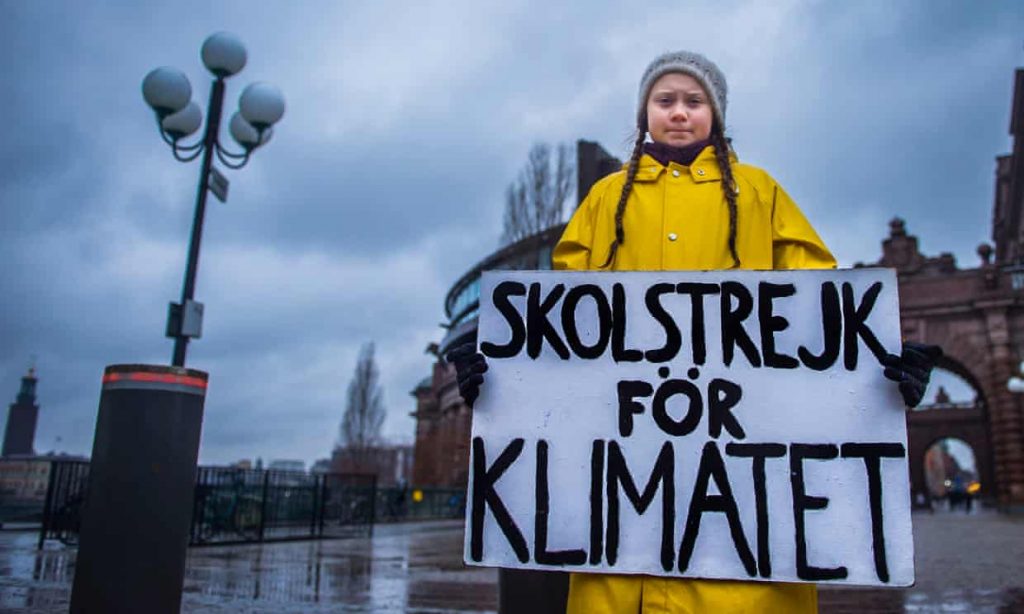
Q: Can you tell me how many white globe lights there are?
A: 5